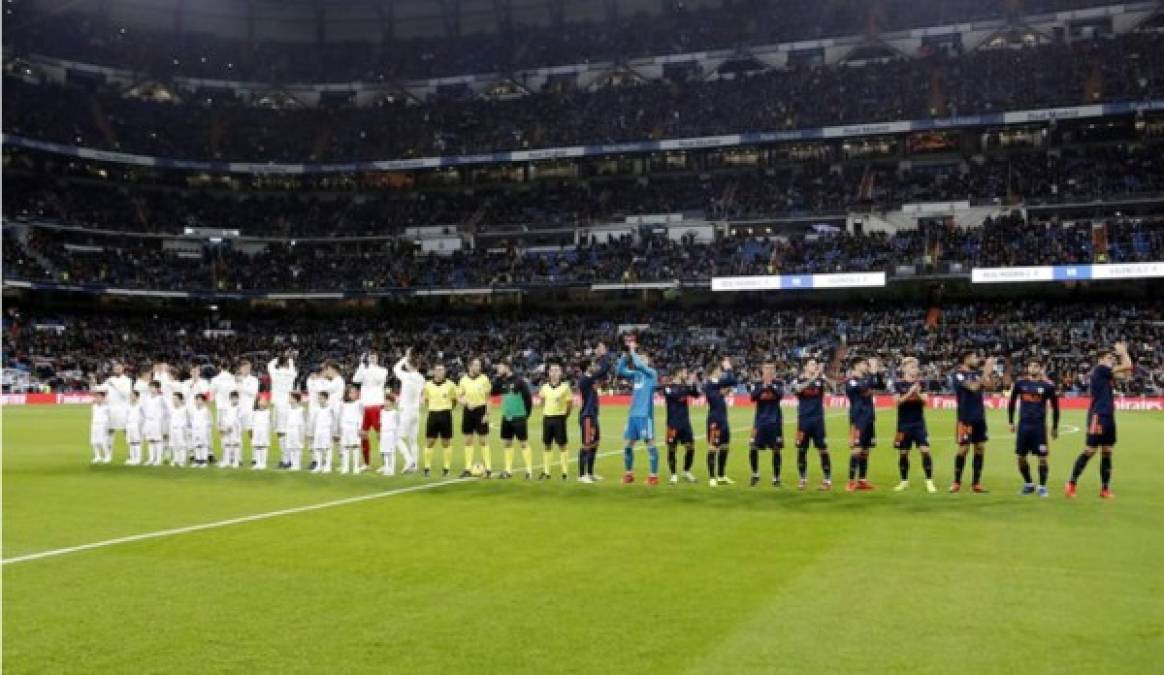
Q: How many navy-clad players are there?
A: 10